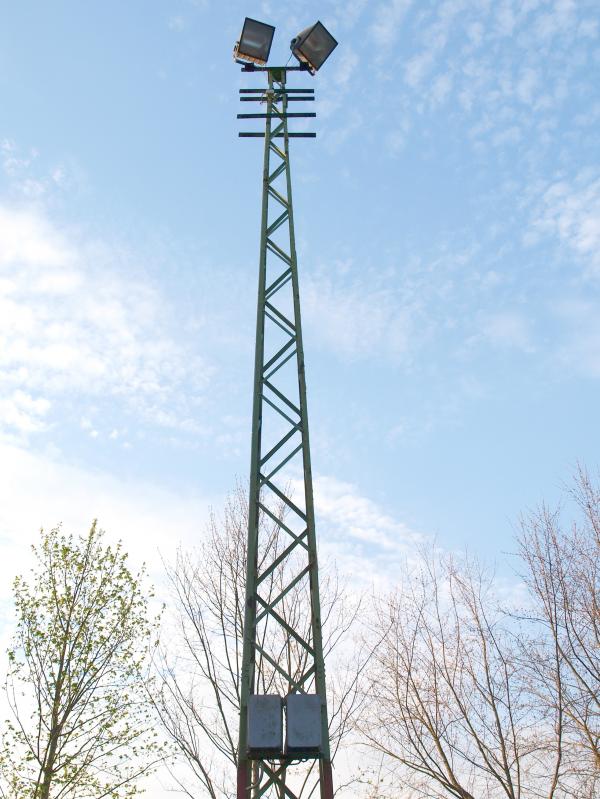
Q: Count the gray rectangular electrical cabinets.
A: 2